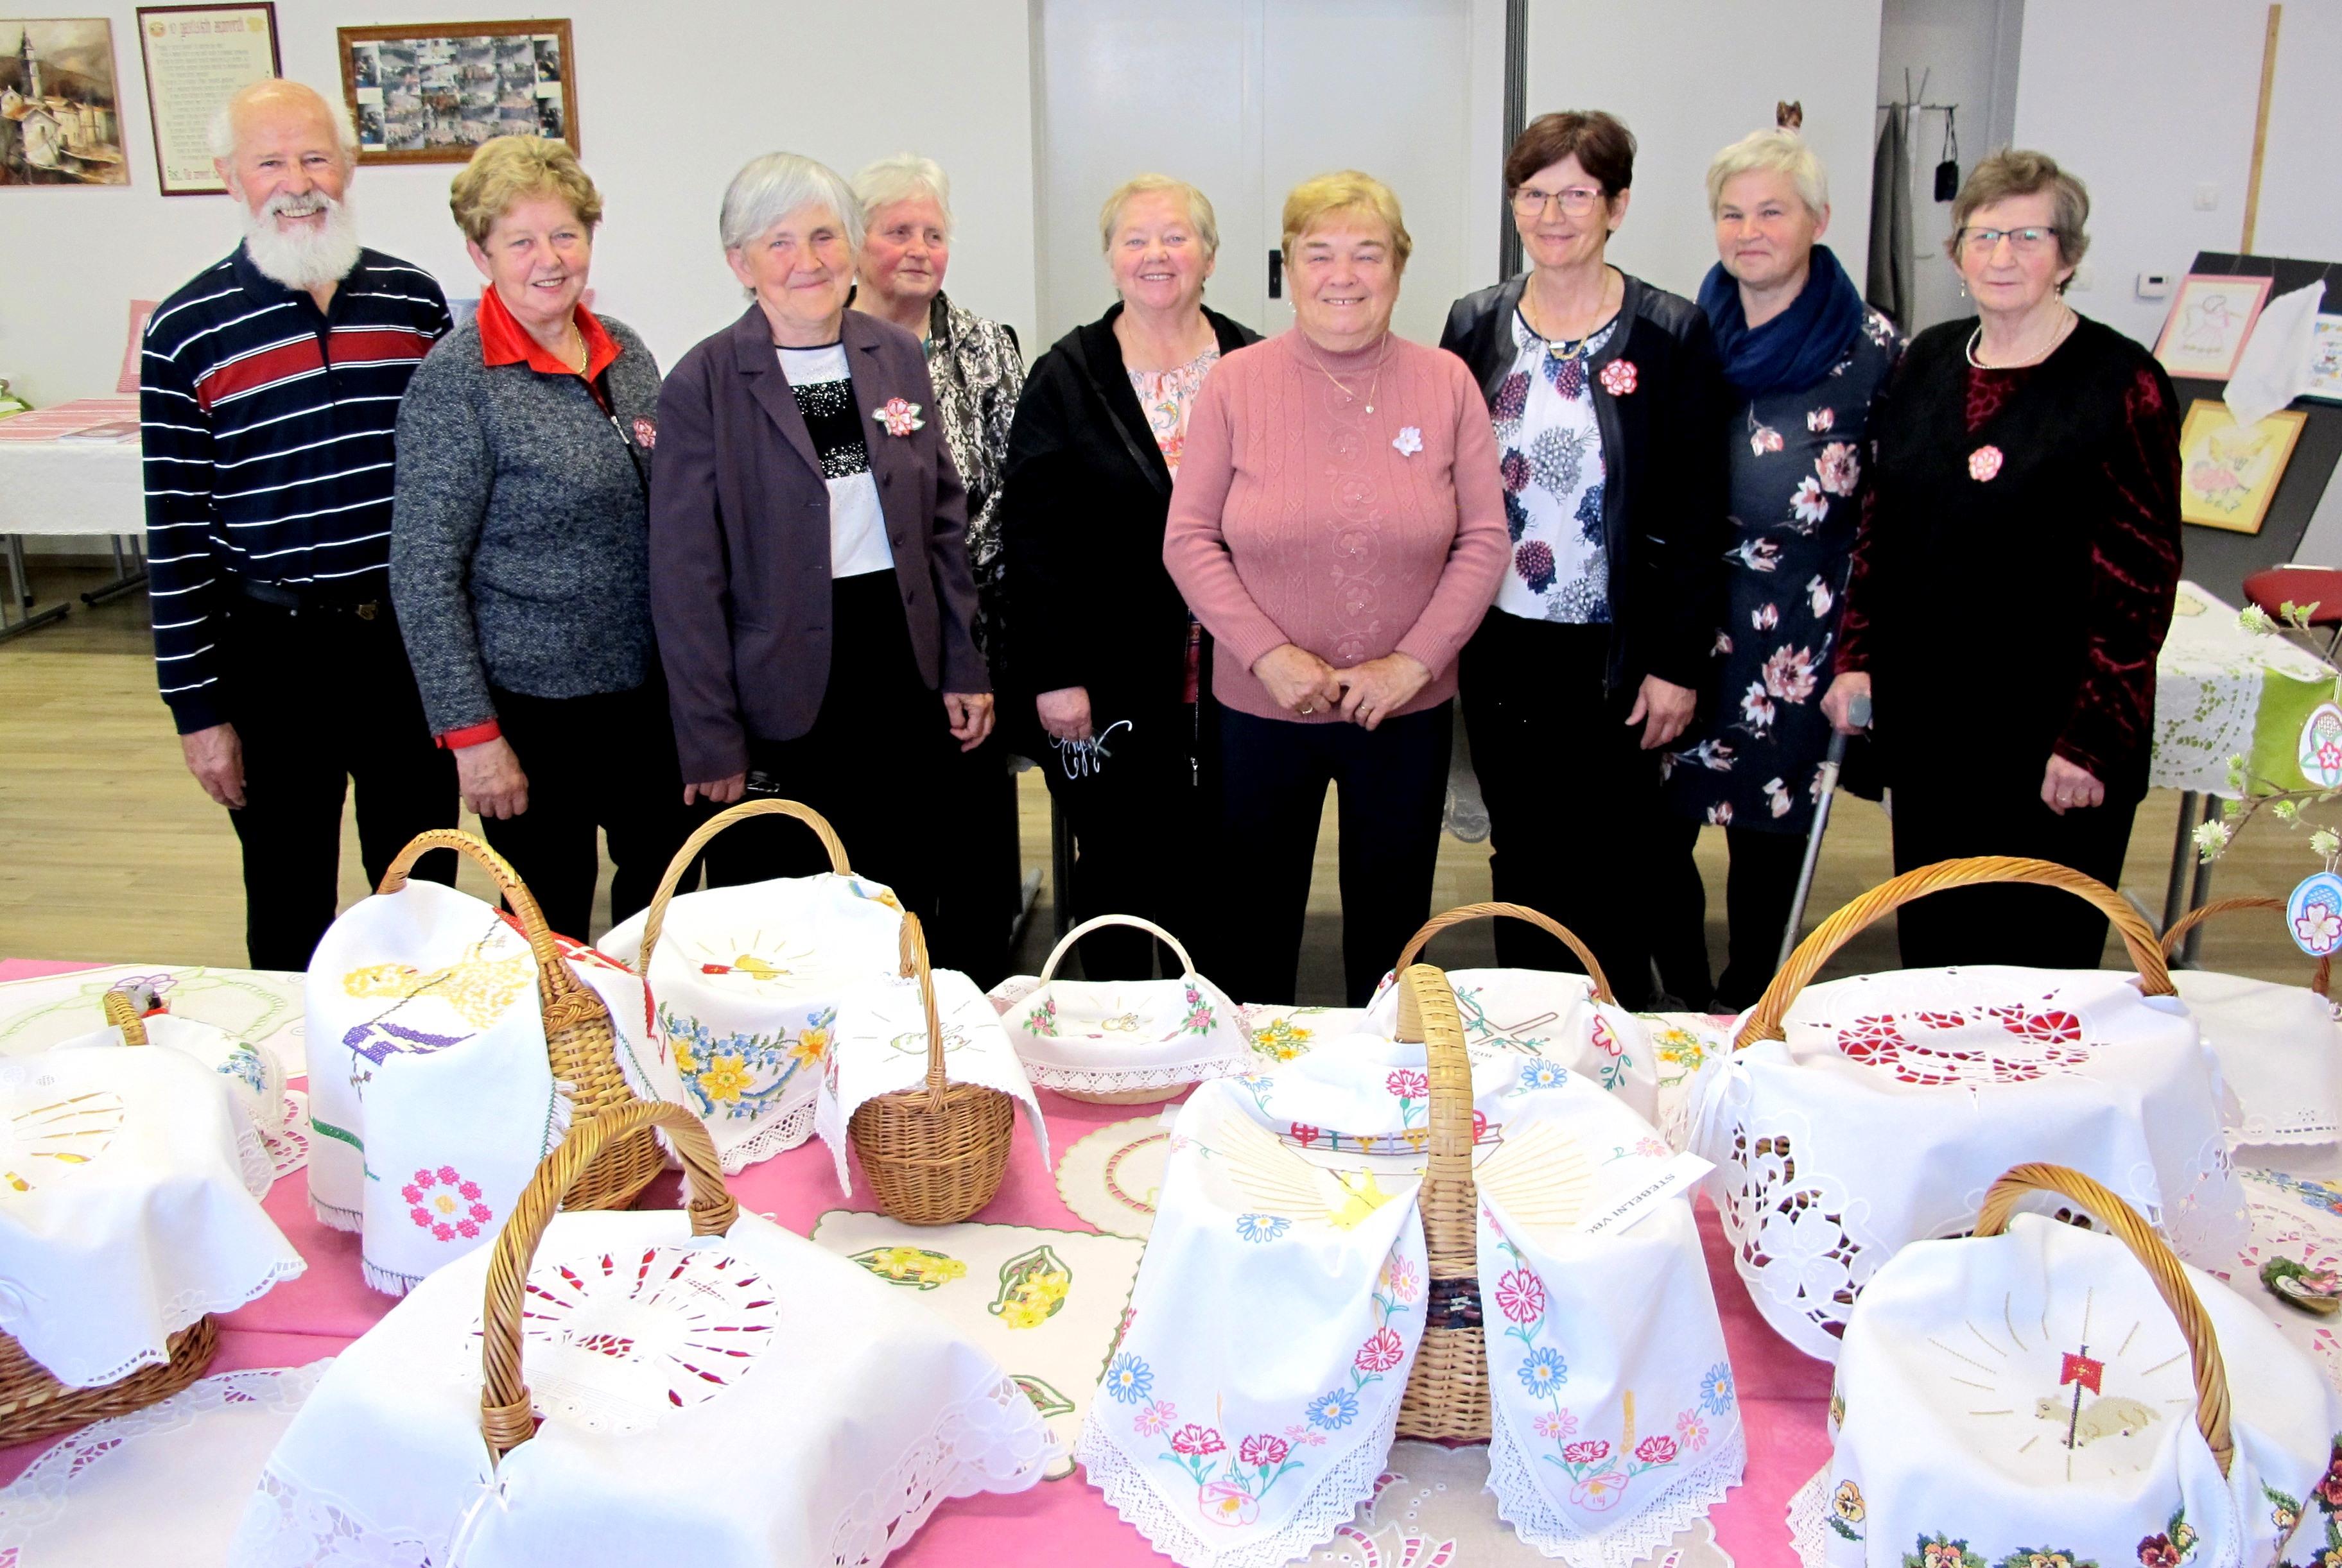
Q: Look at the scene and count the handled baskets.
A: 11